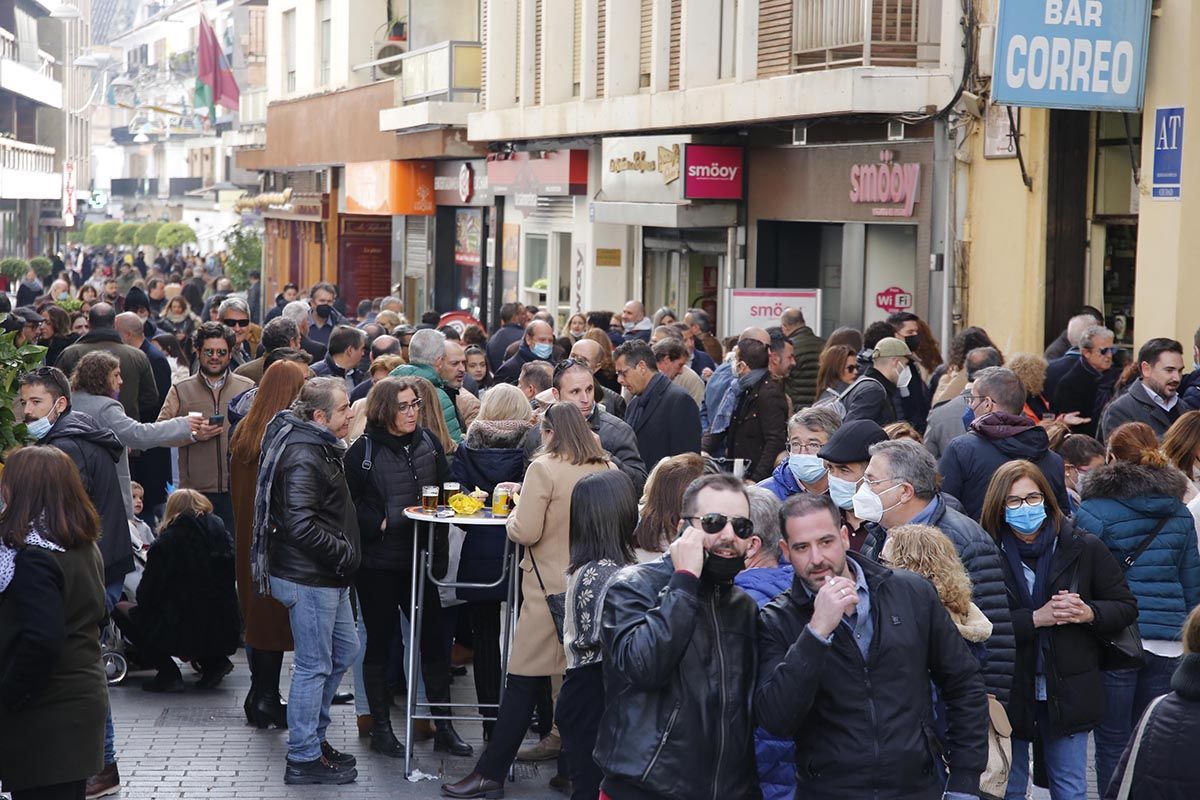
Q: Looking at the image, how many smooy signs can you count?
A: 3